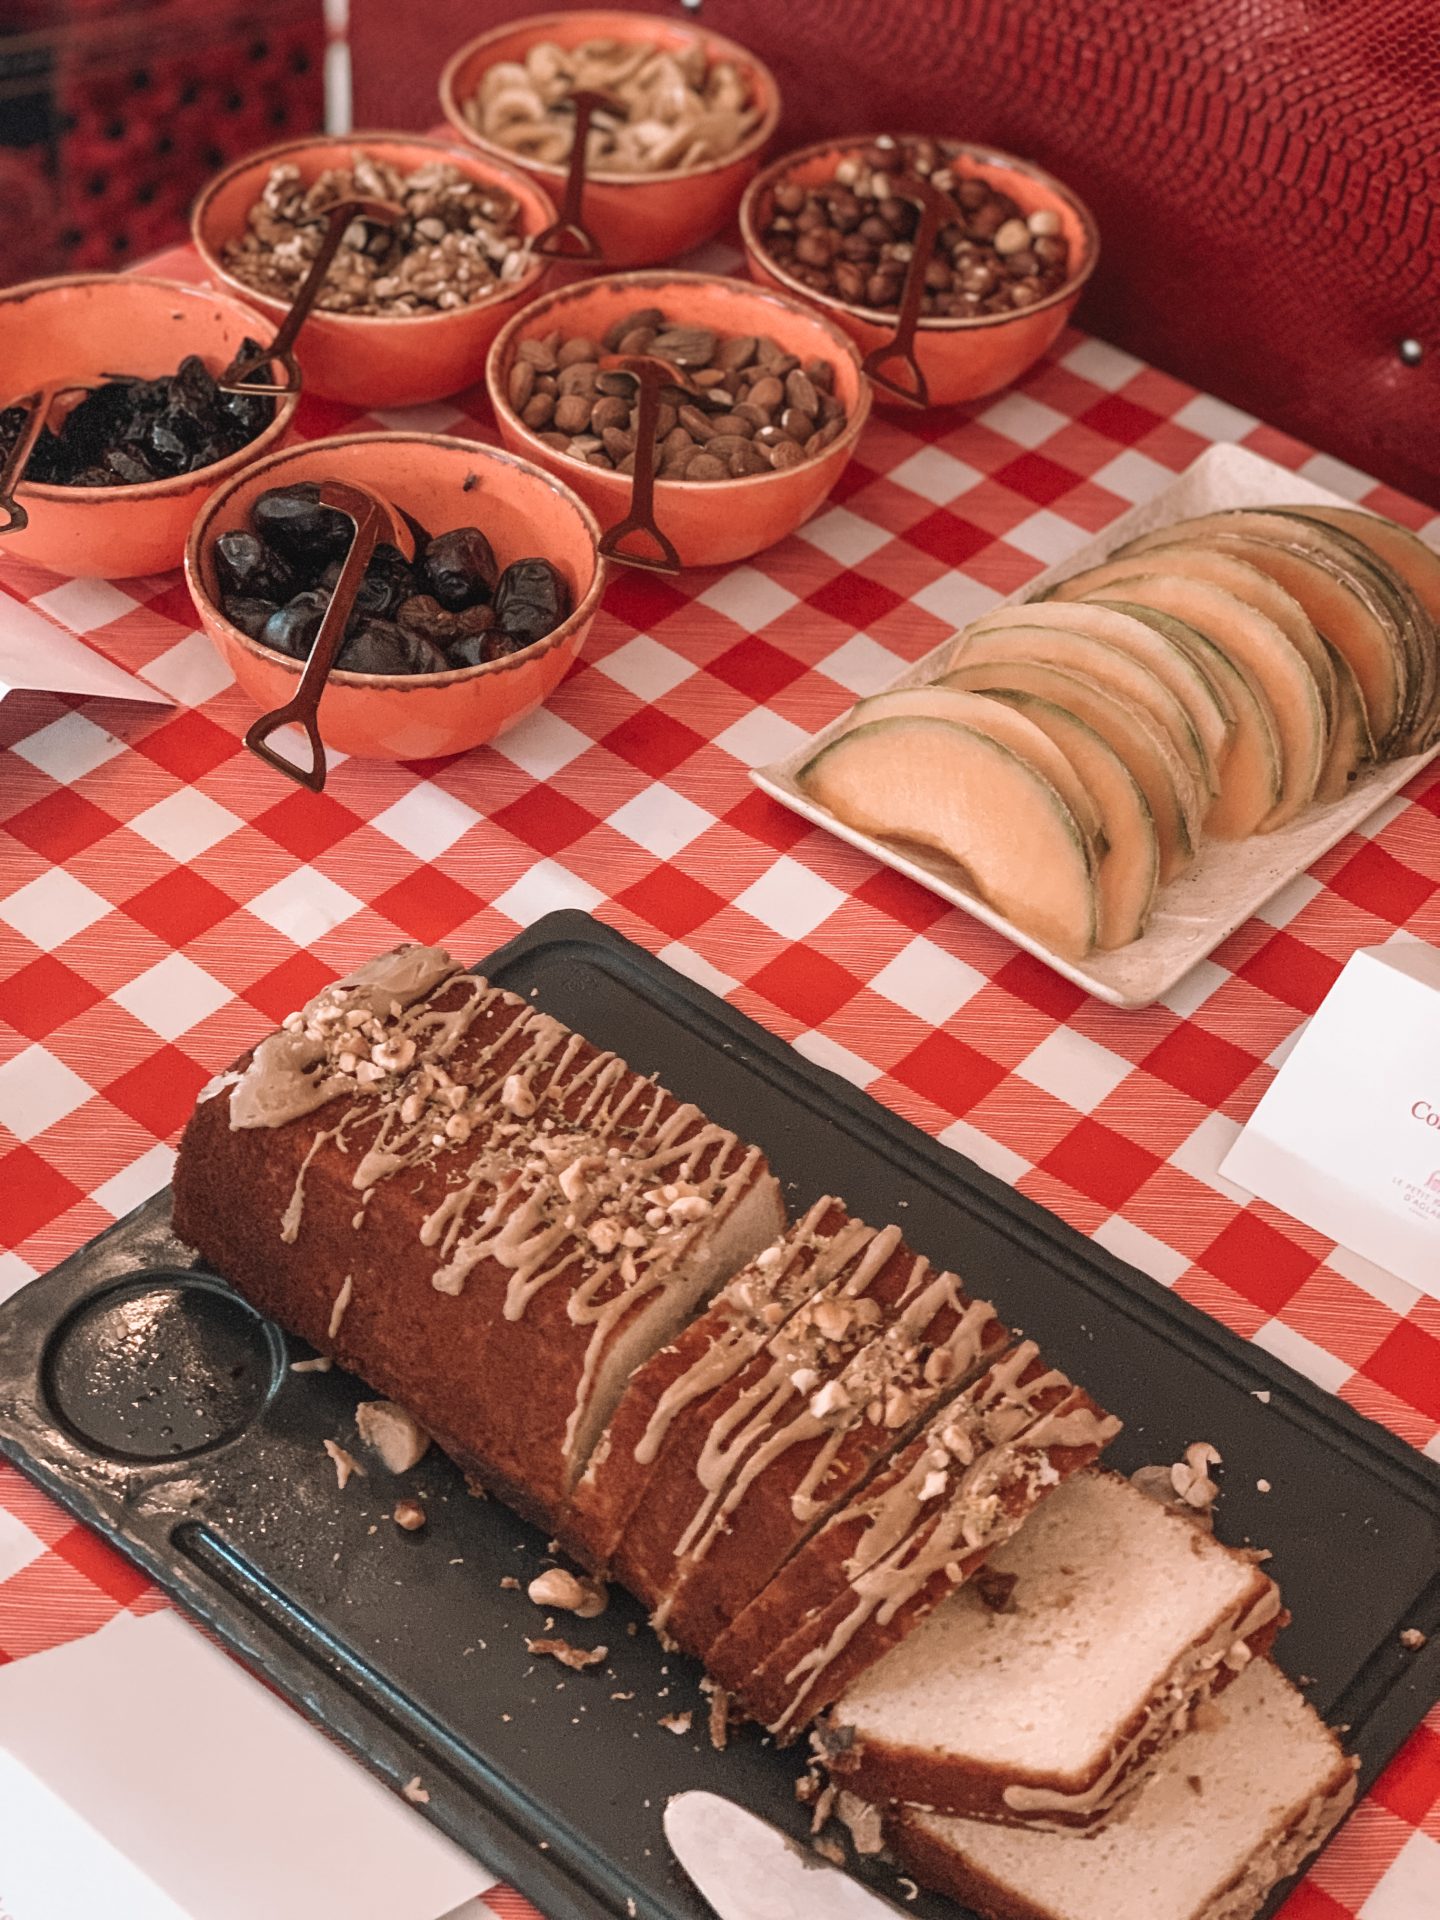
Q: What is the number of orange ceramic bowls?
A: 6